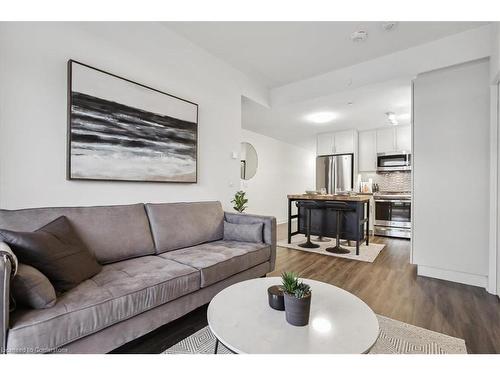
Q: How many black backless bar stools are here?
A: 2